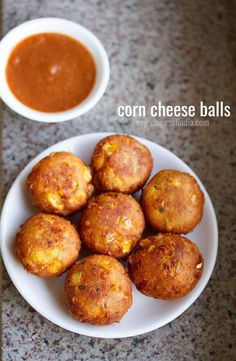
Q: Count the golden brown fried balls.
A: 7